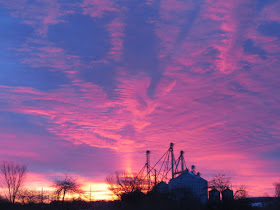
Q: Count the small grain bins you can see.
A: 2